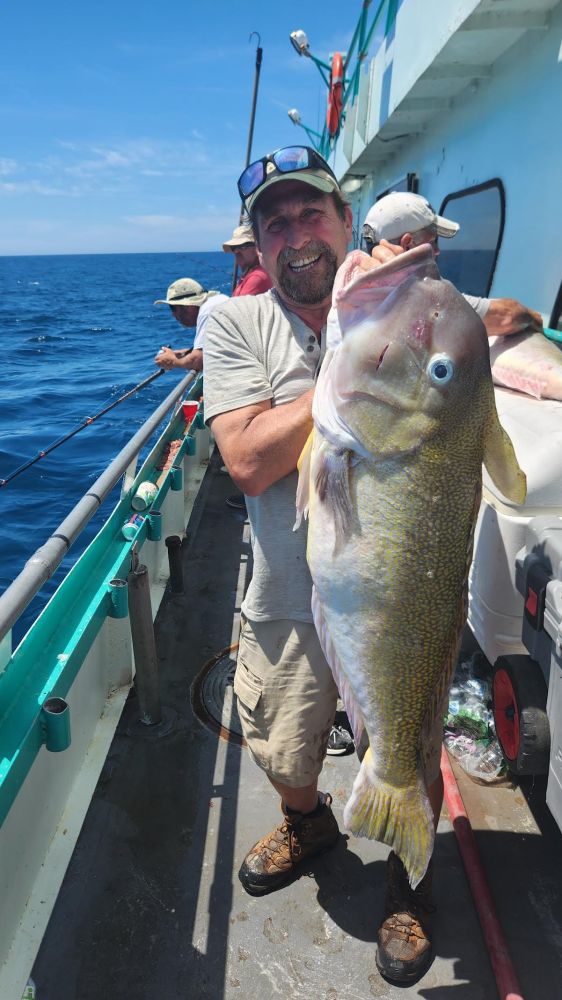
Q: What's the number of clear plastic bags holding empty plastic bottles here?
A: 1